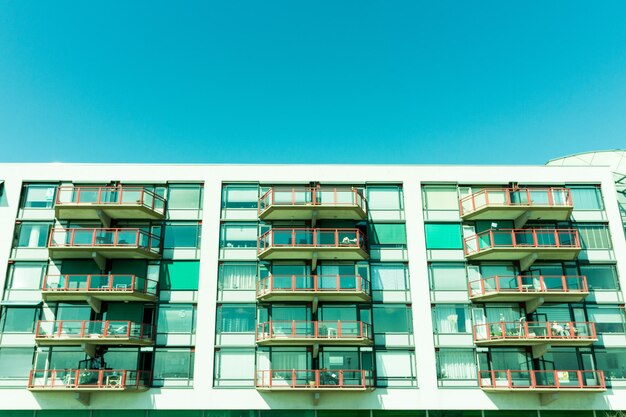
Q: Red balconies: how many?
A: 15